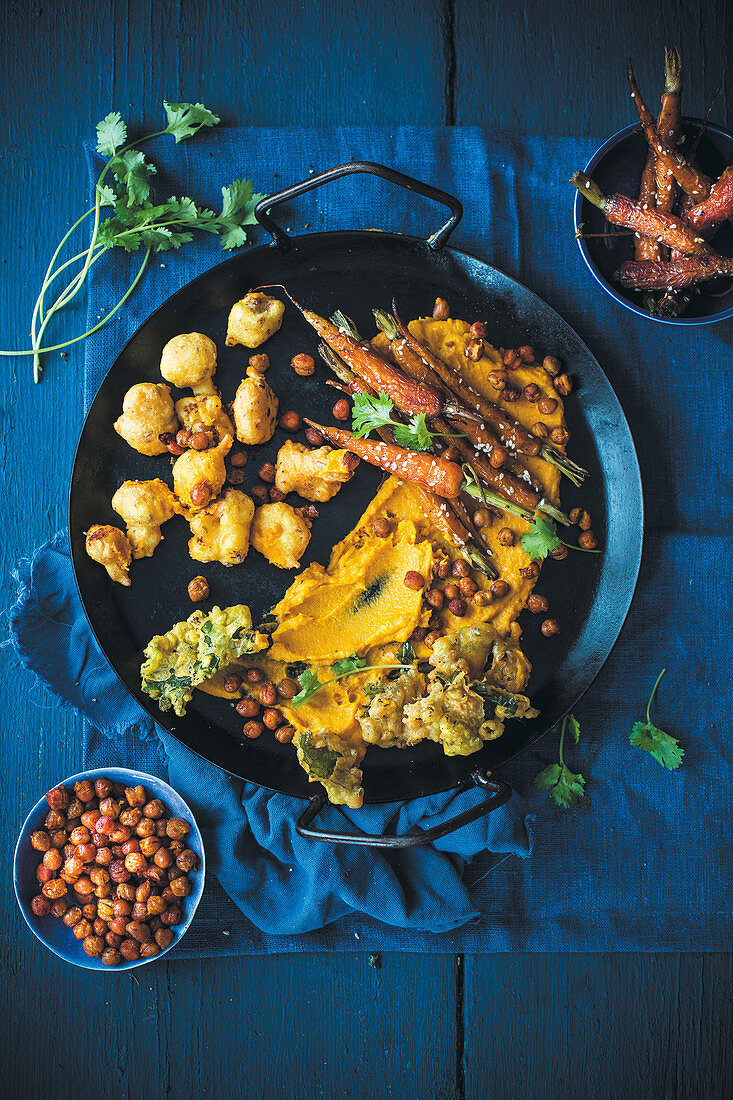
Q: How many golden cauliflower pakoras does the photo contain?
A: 11